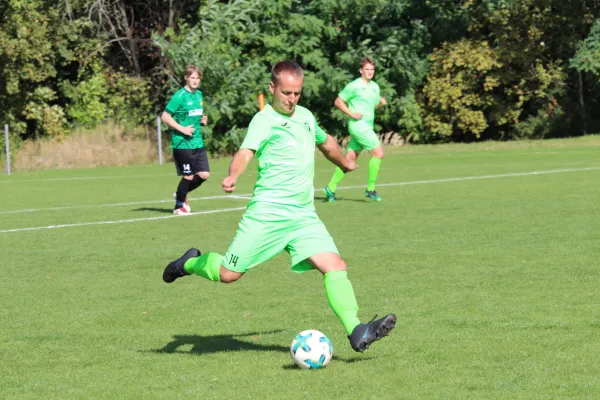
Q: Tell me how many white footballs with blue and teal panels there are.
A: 1